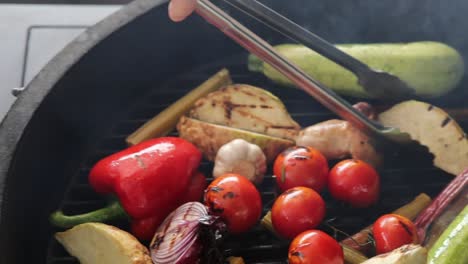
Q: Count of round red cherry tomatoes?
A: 6